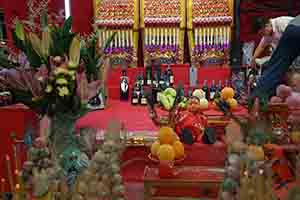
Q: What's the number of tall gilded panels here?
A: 3